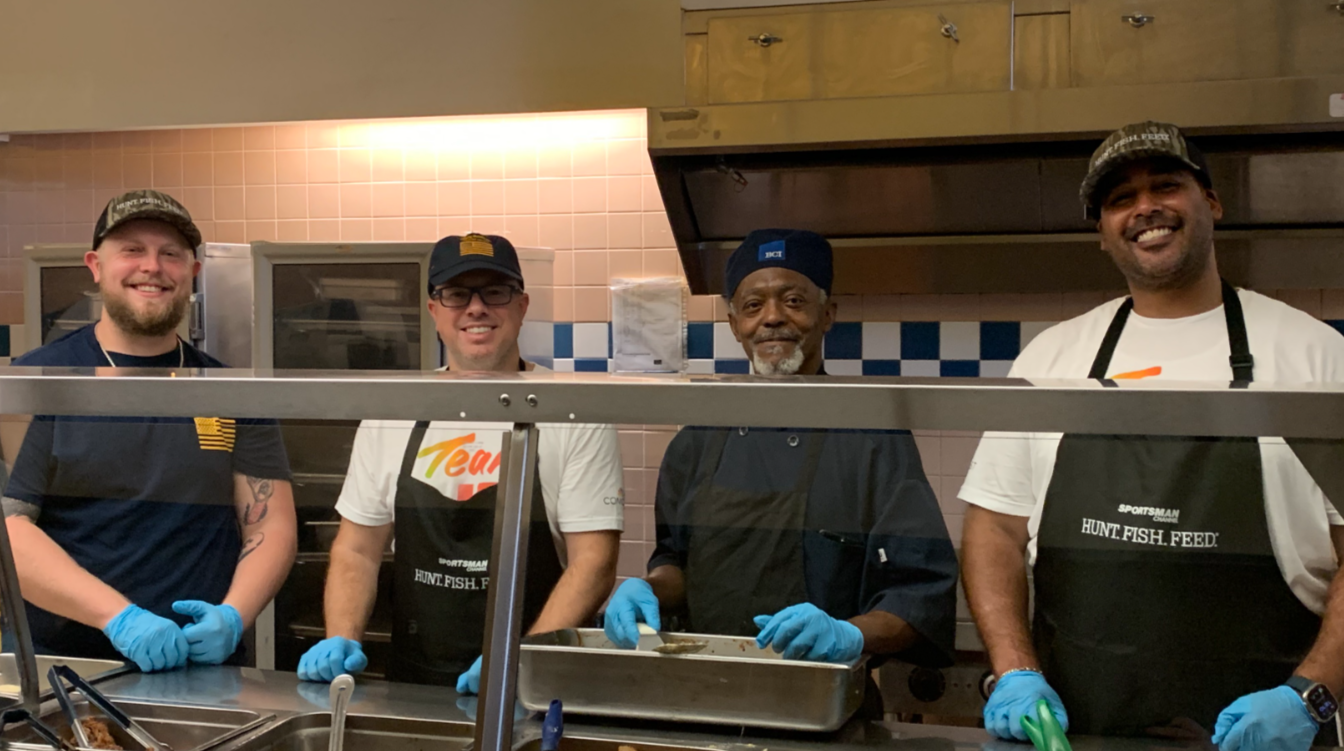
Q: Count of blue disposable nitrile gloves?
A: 8